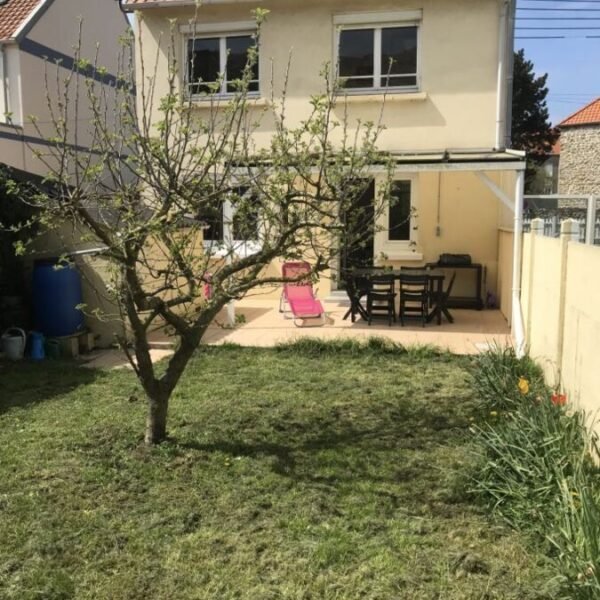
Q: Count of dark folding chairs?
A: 6